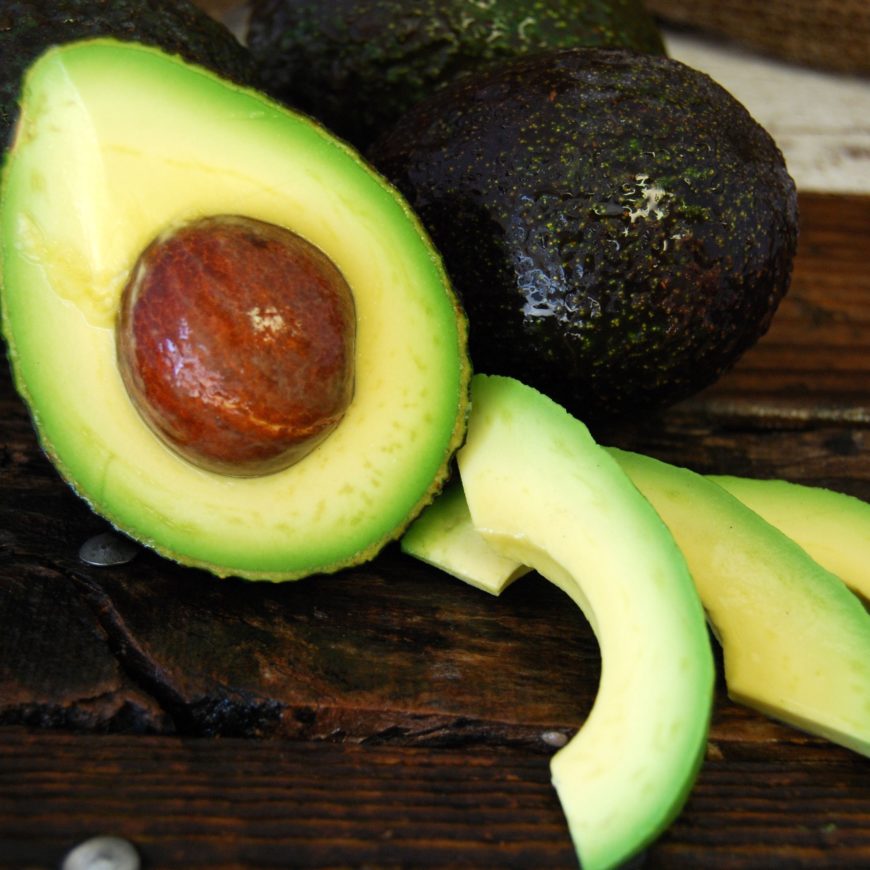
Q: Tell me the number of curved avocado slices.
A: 3